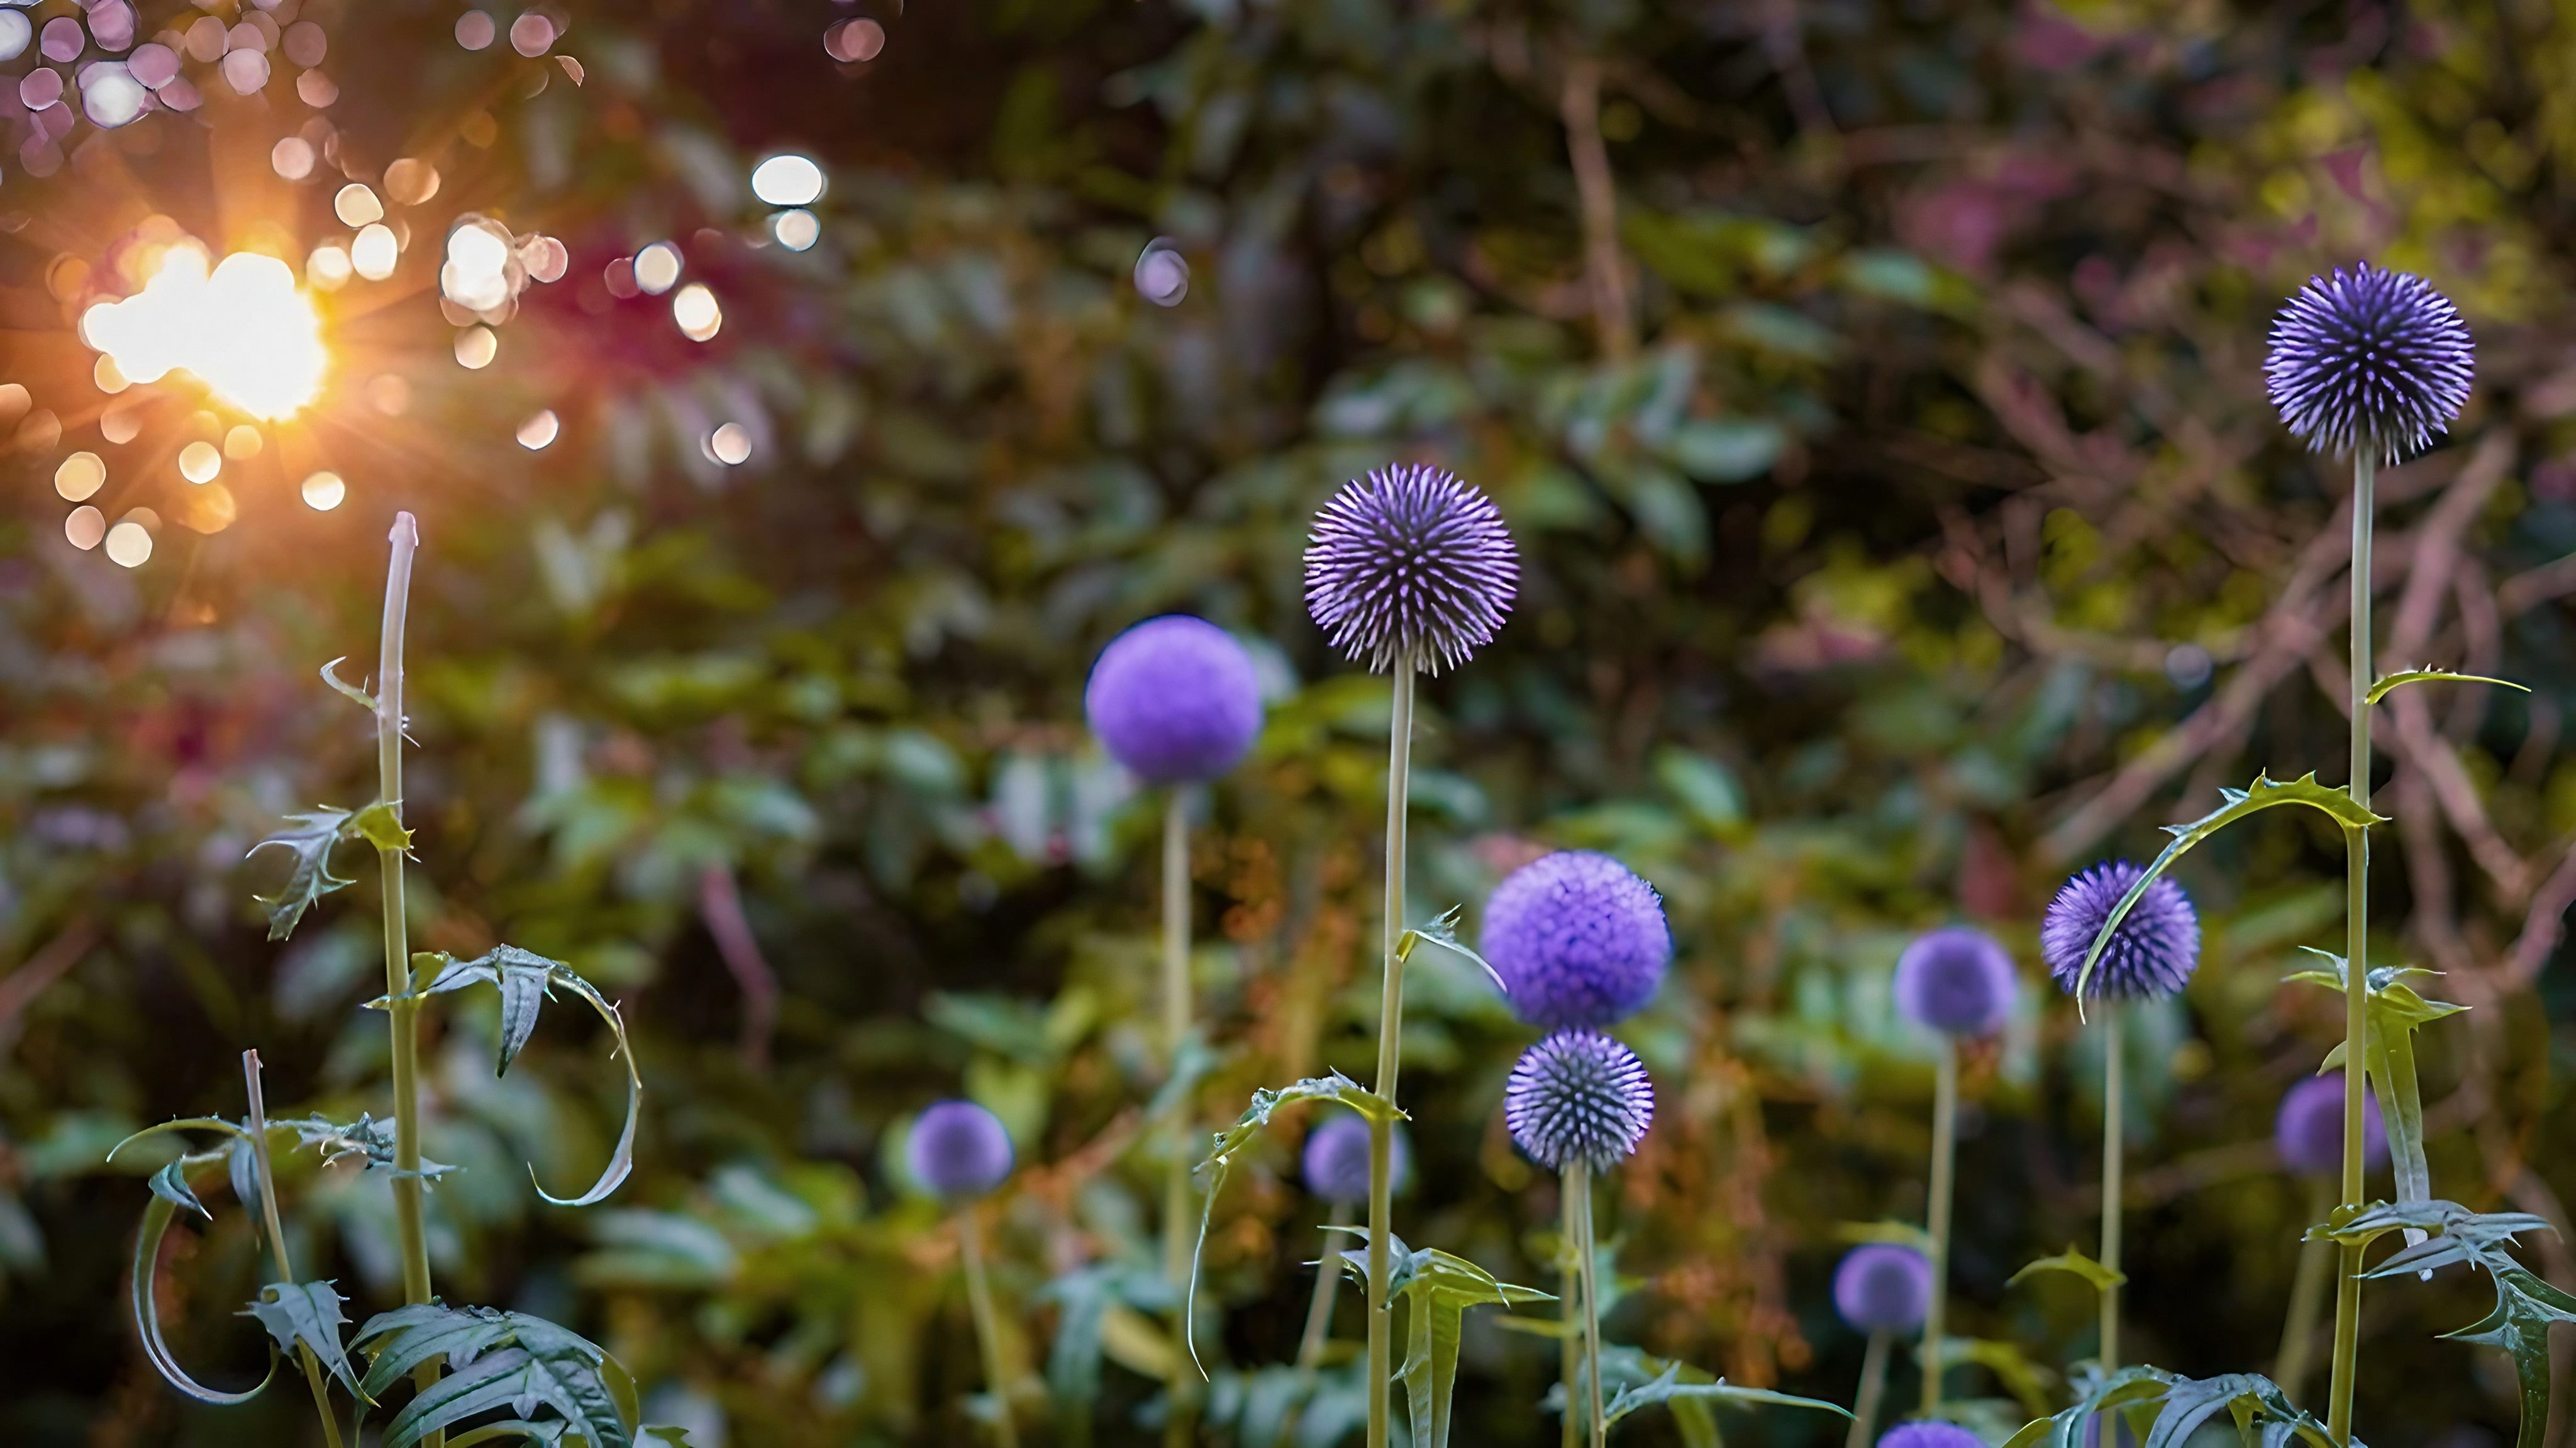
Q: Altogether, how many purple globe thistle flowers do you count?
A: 12